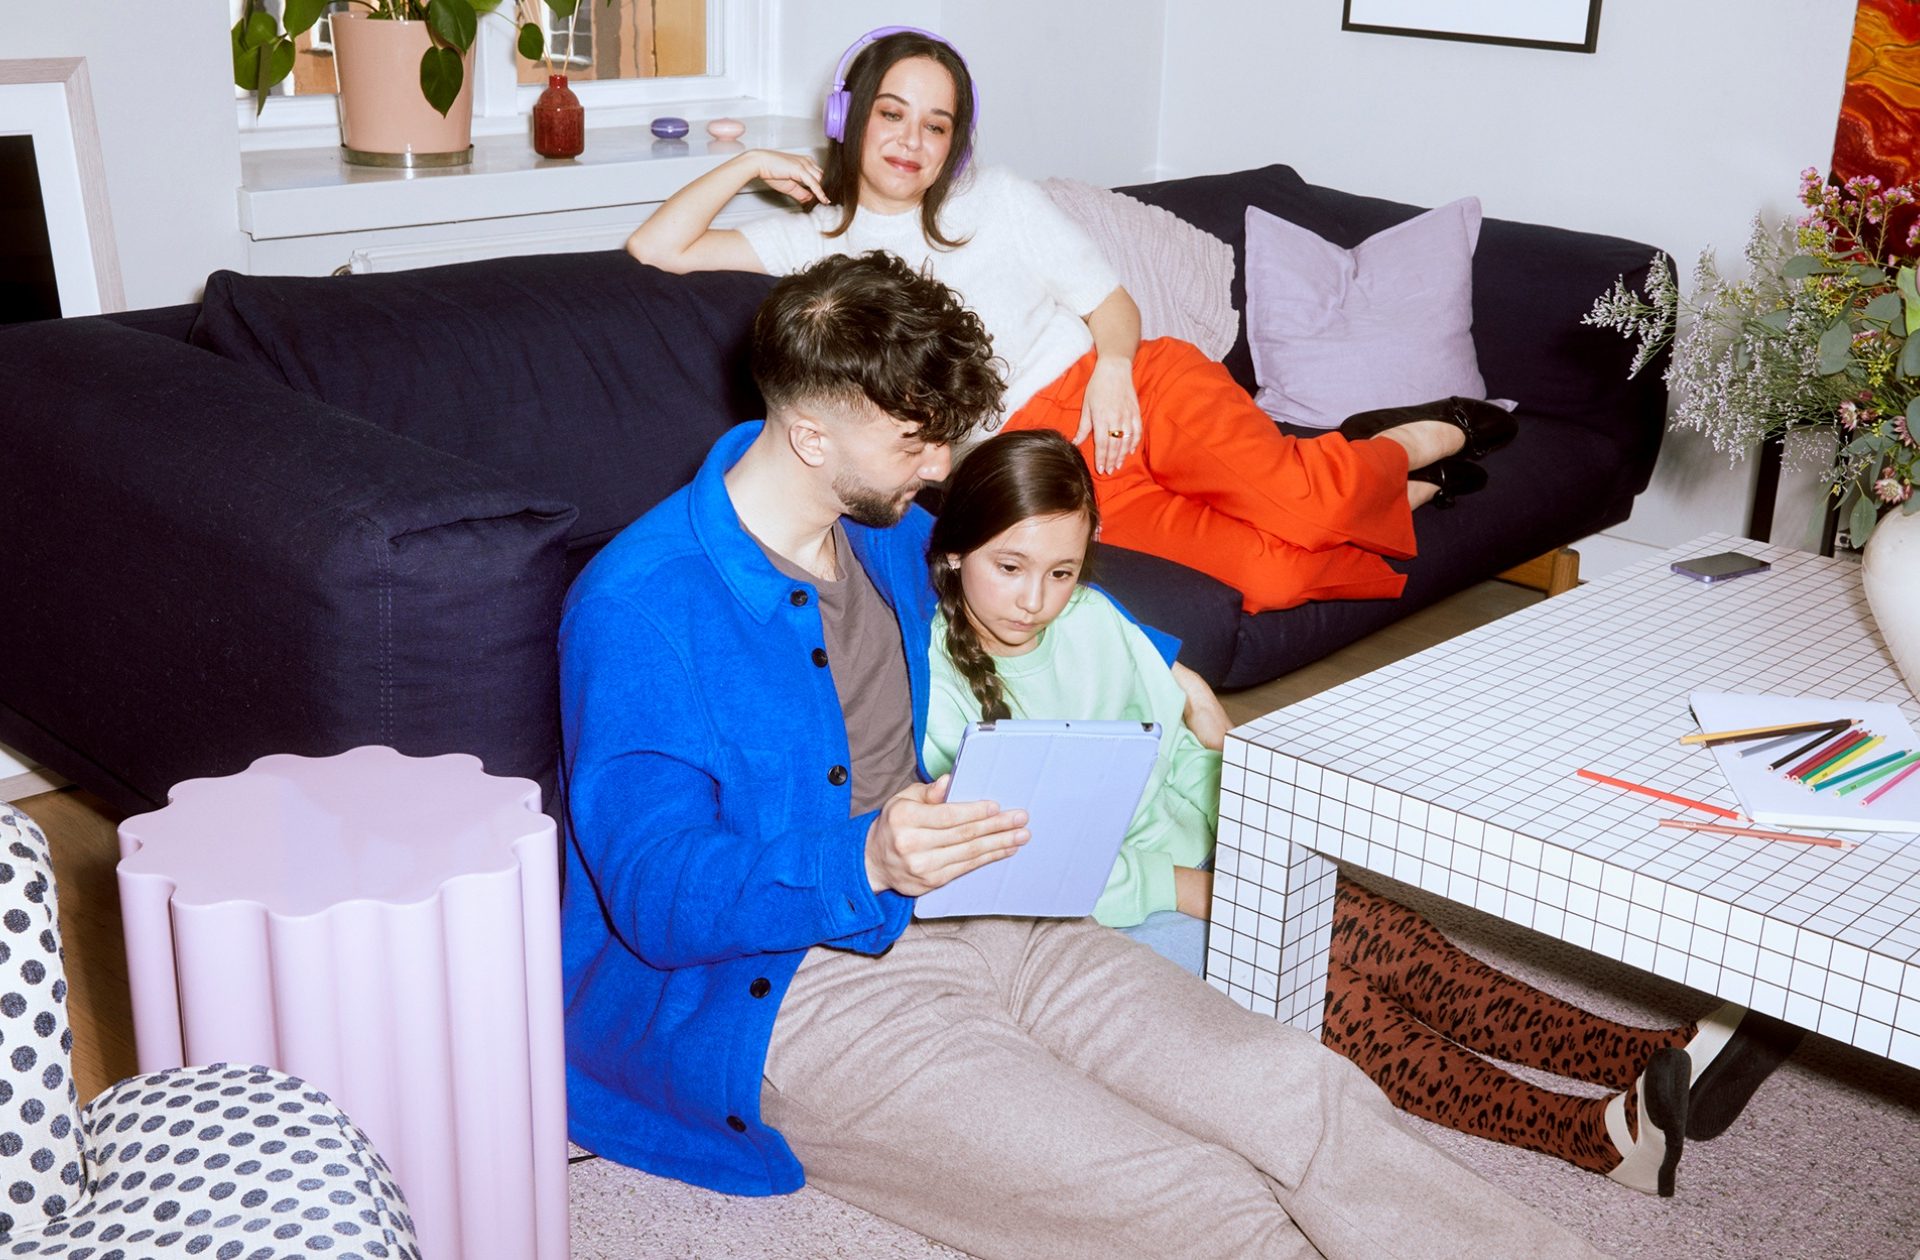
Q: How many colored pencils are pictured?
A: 13